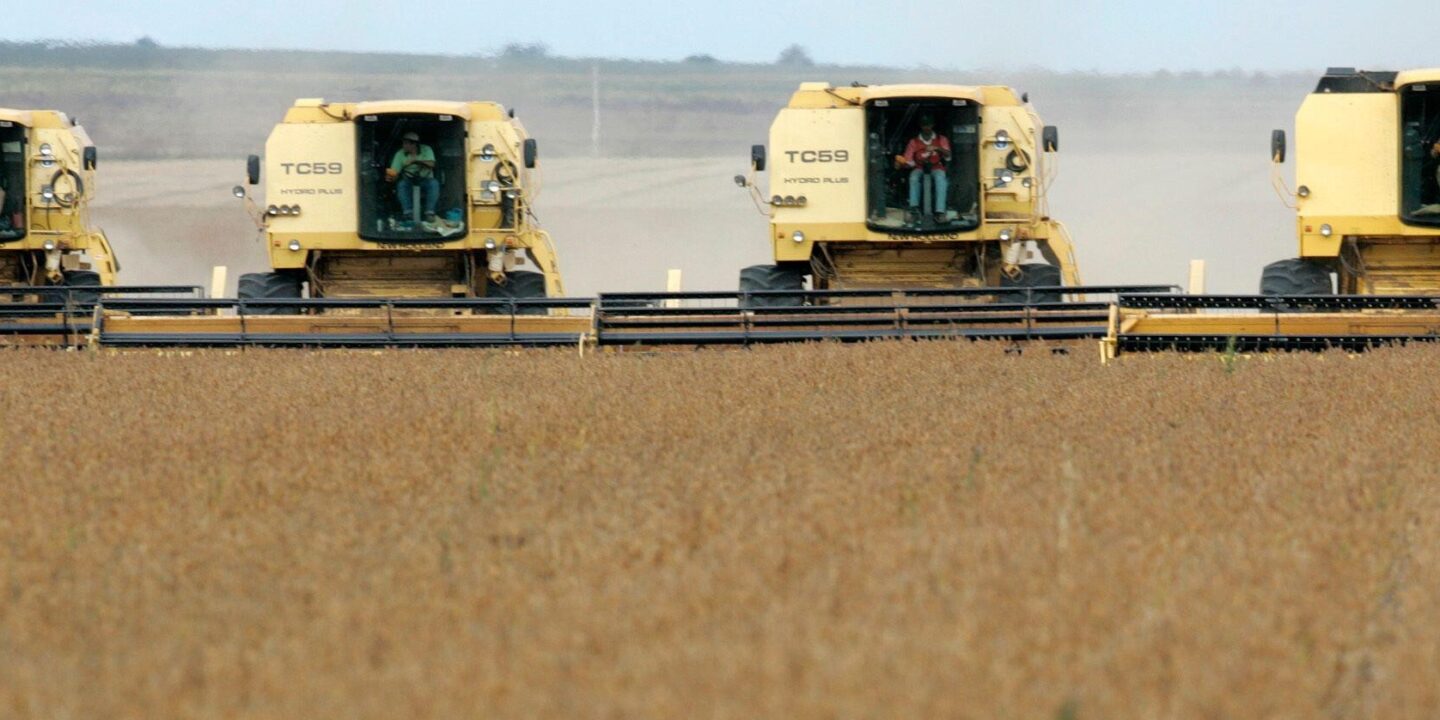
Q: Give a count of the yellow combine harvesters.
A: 4